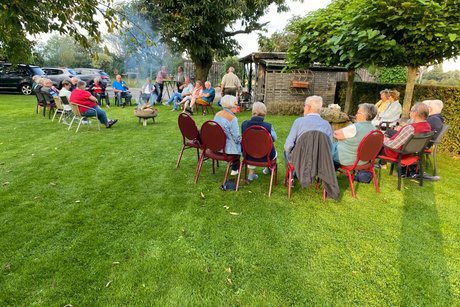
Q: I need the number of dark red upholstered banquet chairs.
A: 5